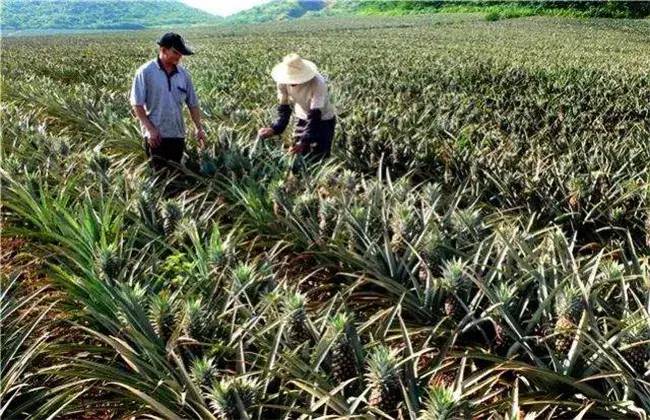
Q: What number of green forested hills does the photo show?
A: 2